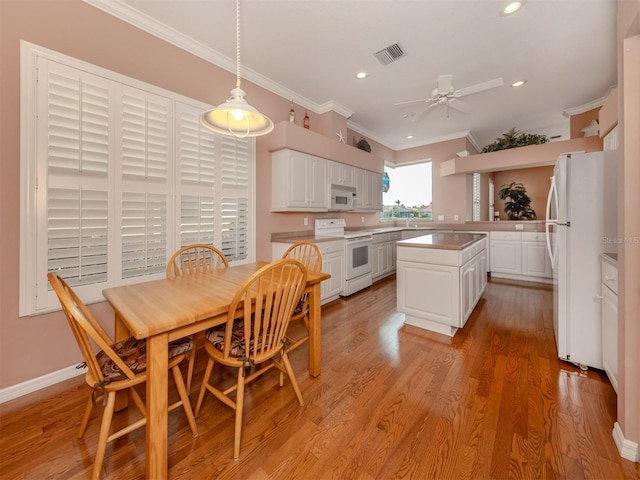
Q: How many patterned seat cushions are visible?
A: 3